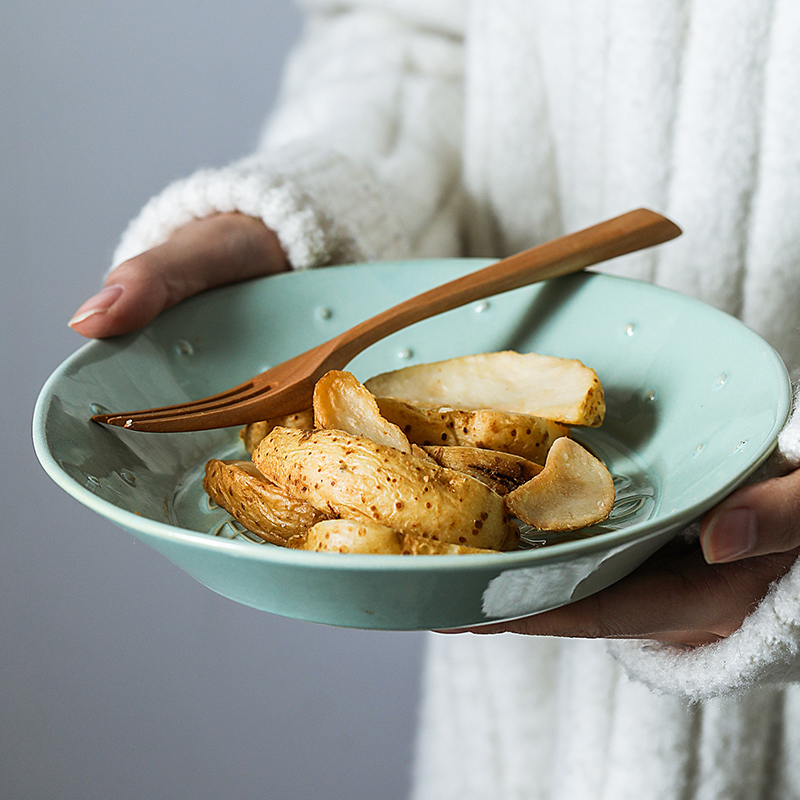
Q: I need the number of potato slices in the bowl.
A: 9